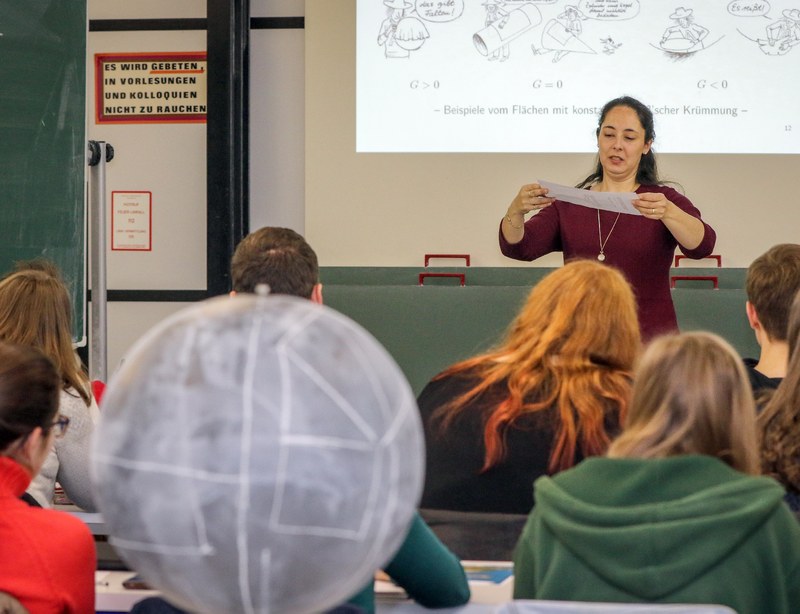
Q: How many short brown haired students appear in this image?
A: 2